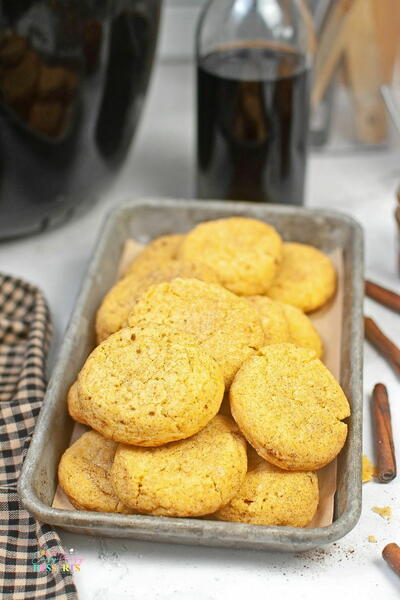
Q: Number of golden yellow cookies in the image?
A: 13